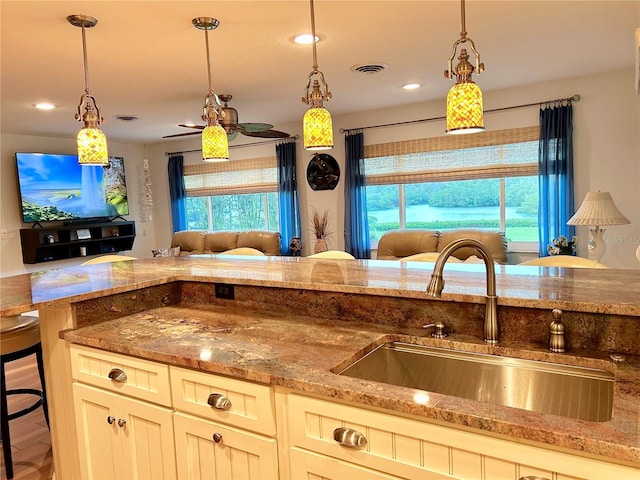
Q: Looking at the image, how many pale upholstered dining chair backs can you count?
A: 5